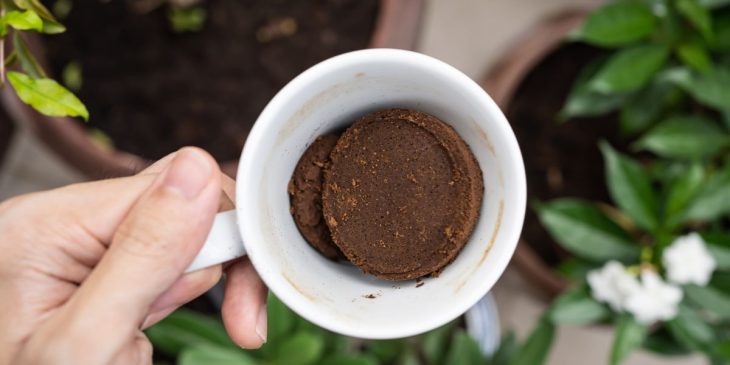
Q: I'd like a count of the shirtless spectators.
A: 0